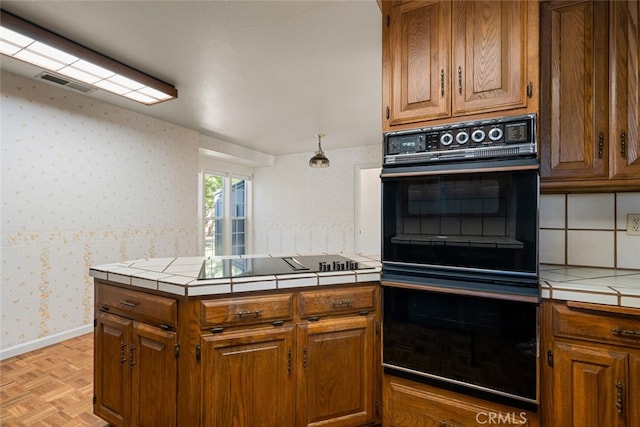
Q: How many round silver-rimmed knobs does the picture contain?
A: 4